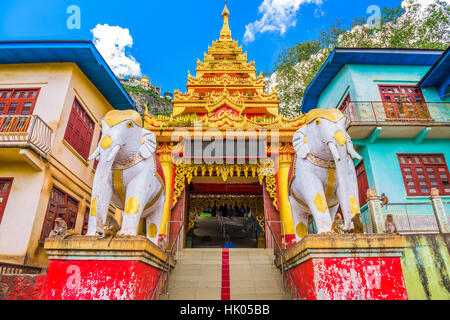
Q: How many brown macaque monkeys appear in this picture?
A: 6